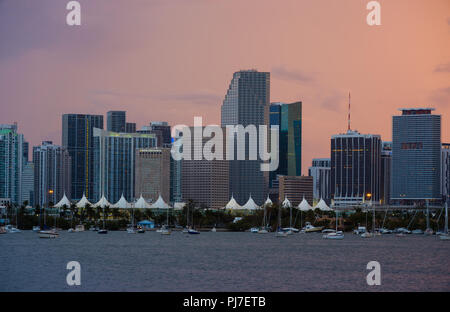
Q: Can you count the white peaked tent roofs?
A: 12